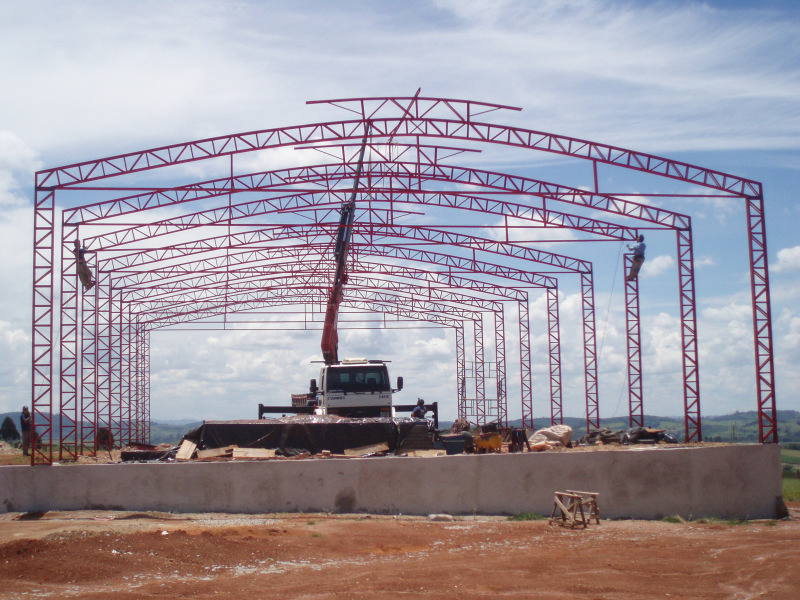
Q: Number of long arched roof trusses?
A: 9